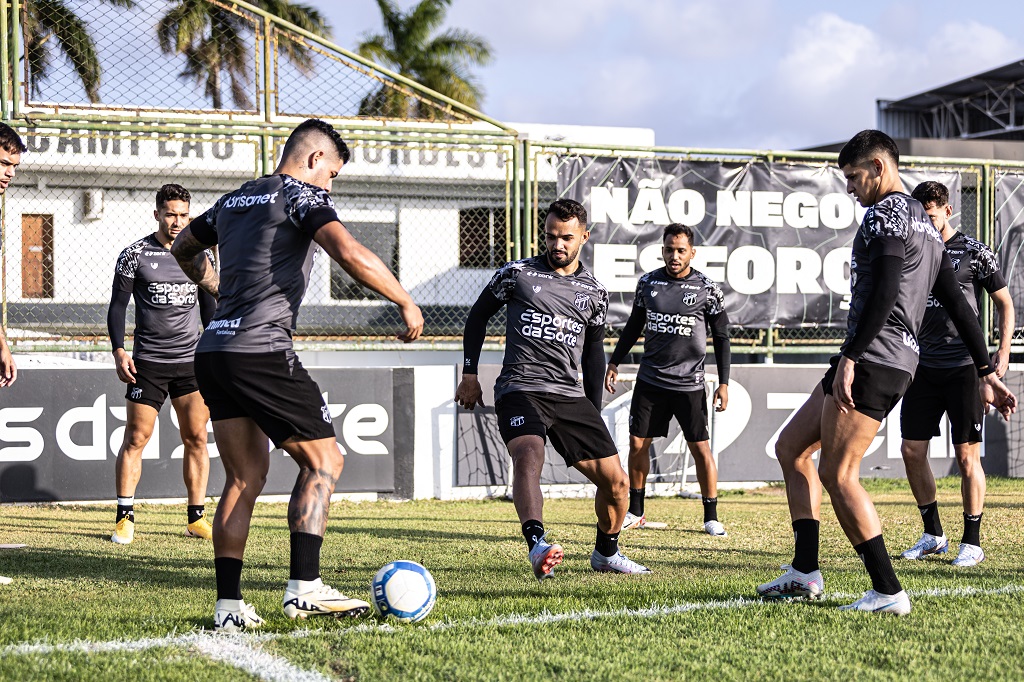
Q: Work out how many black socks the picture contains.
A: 12